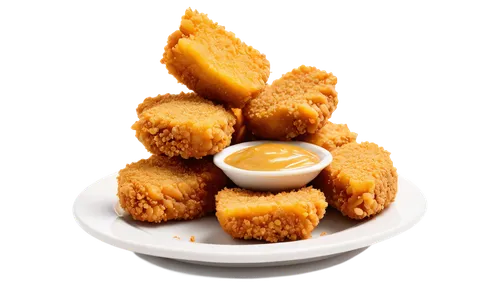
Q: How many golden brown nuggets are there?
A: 7